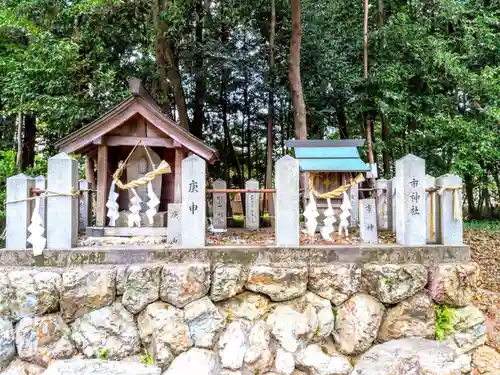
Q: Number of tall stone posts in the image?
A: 4